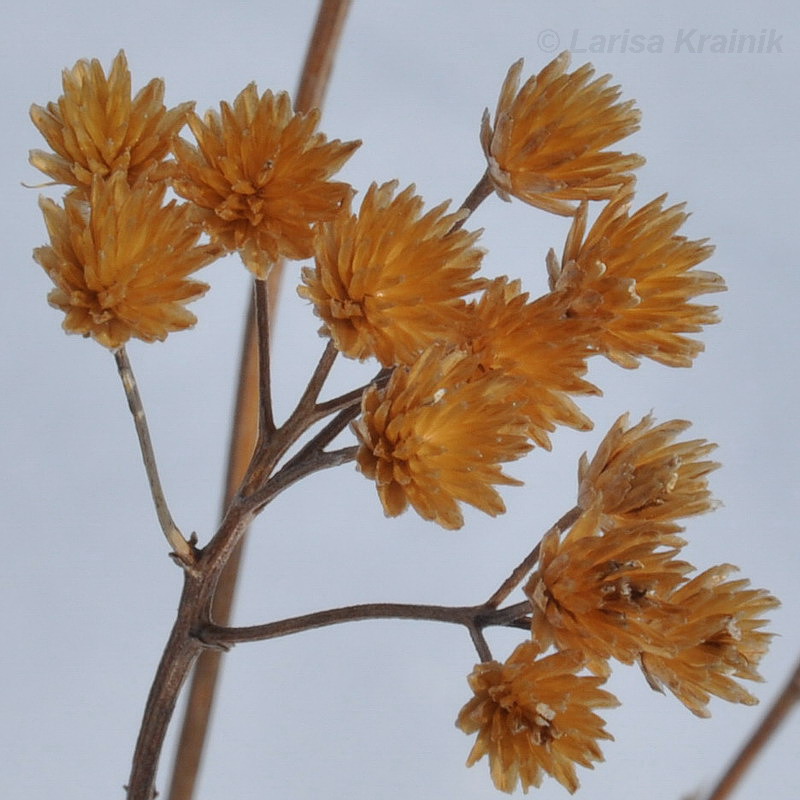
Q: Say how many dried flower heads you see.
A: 12